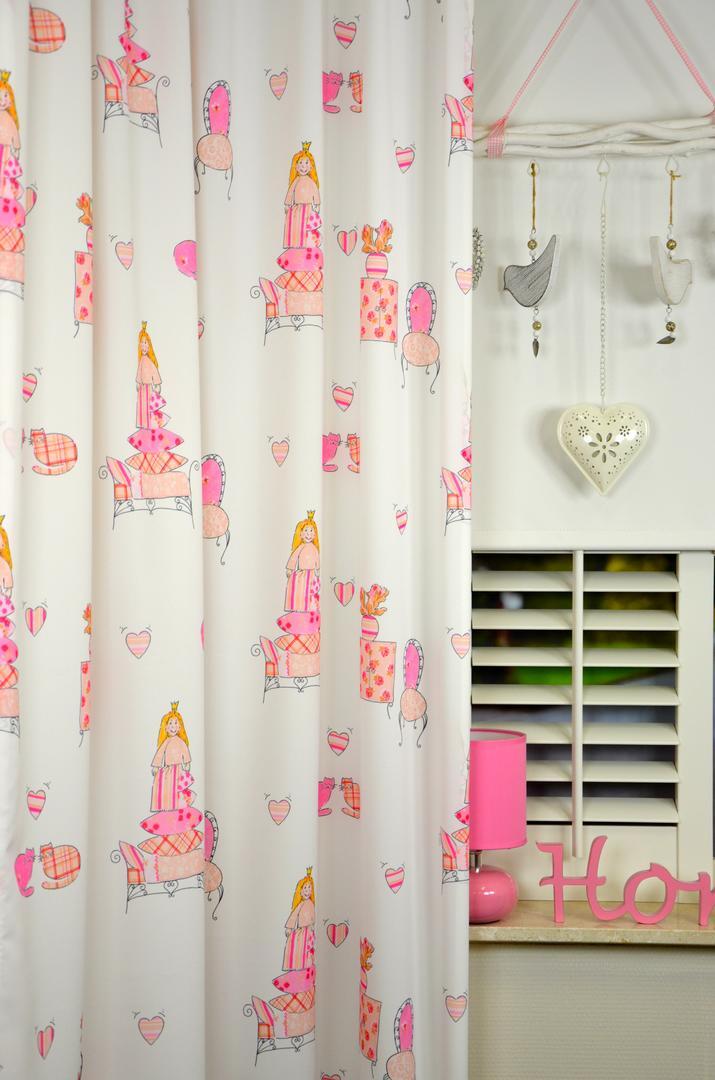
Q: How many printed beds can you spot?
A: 11